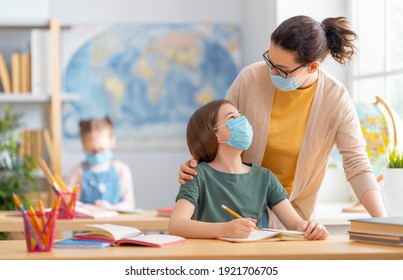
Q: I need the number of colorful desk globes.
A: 1